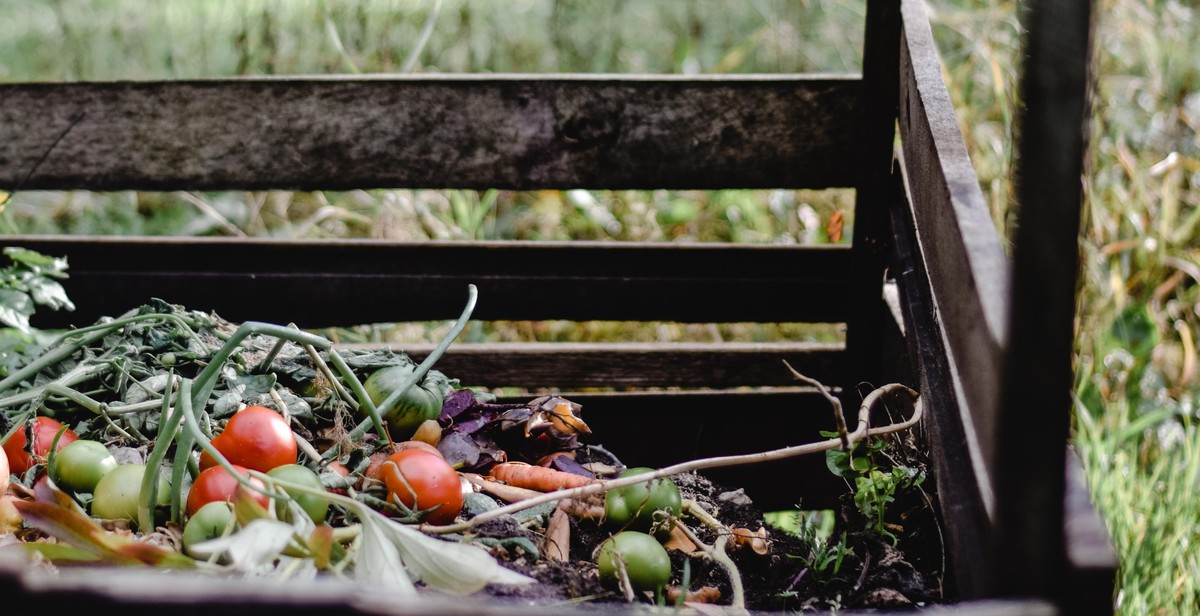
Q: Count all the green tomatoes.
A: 7